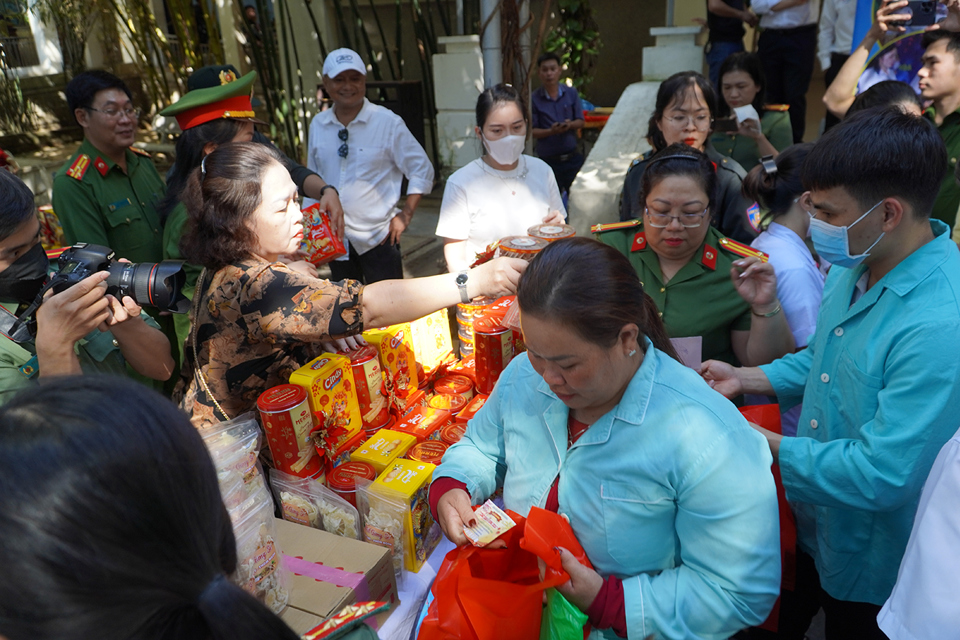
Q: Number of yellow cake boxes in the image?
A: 5